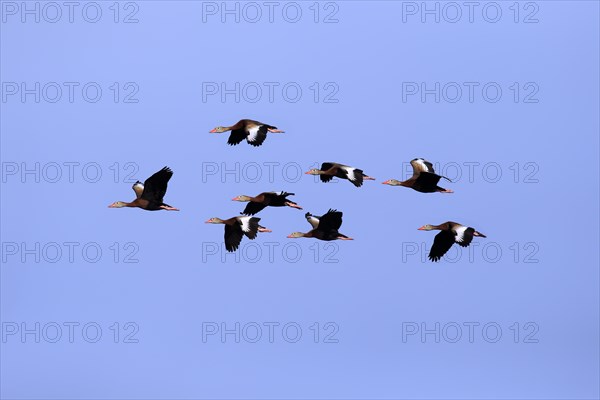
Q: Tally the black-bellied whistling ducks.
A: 8